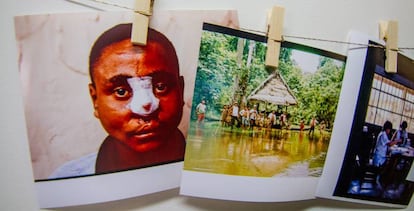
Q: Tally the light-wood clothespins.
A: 3